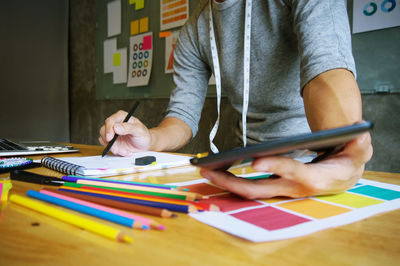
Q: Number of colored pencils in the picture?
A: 11